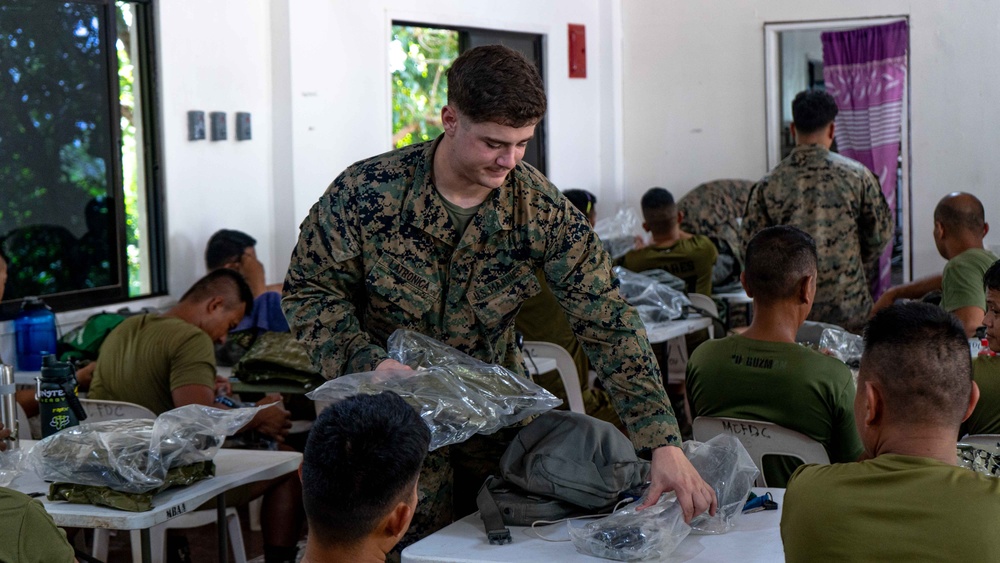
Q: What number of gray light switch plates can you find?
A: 3